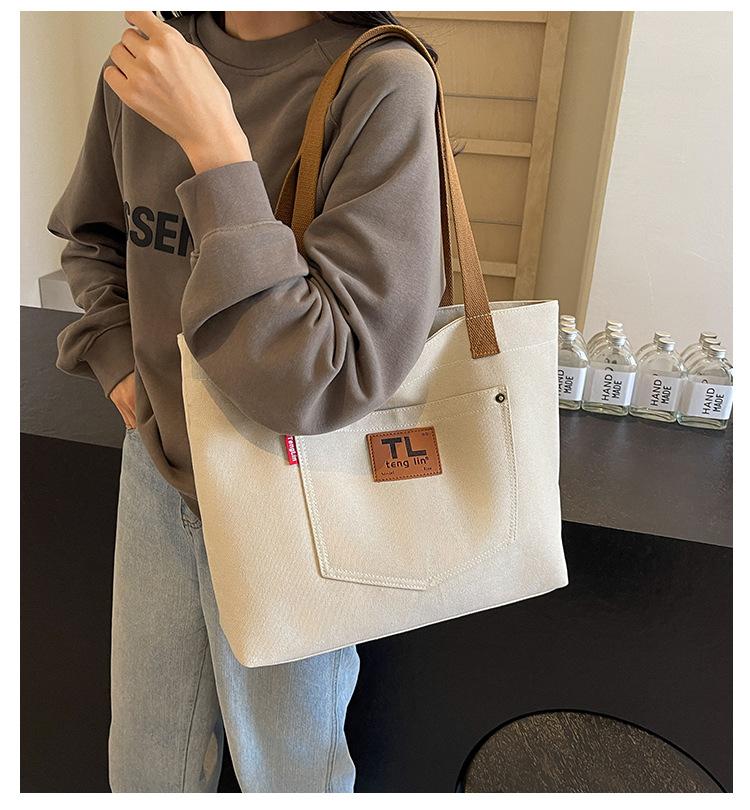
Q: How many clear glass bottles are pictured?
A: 11